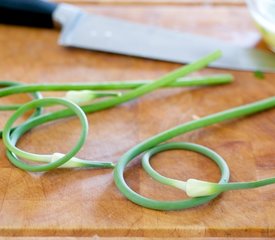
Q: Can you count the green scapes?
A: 3